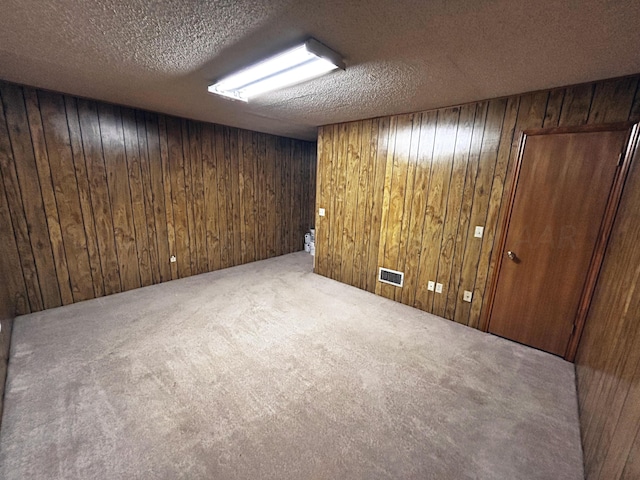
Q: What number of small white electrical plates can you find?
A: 6